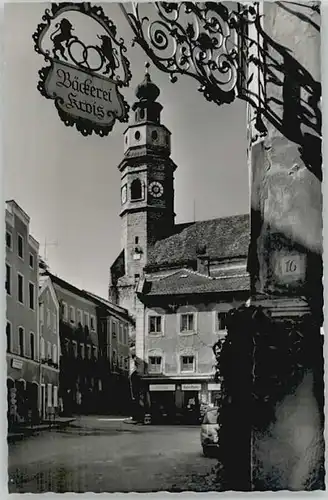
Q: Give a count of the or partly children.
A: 0